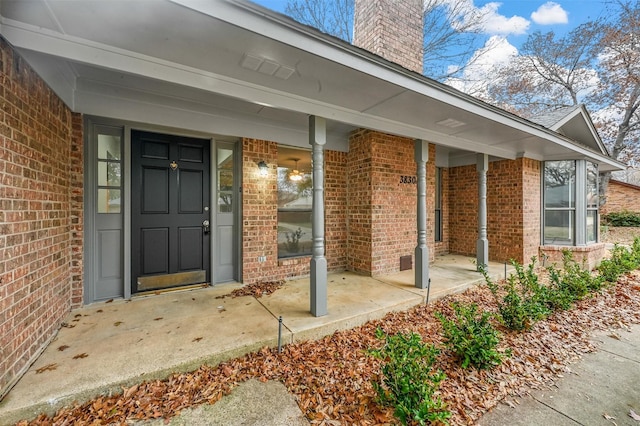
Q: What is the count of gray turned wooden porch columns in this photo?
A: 3